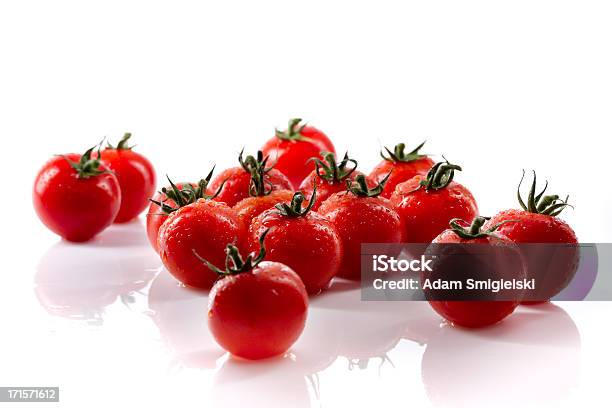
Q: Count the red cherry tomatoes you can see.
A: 15